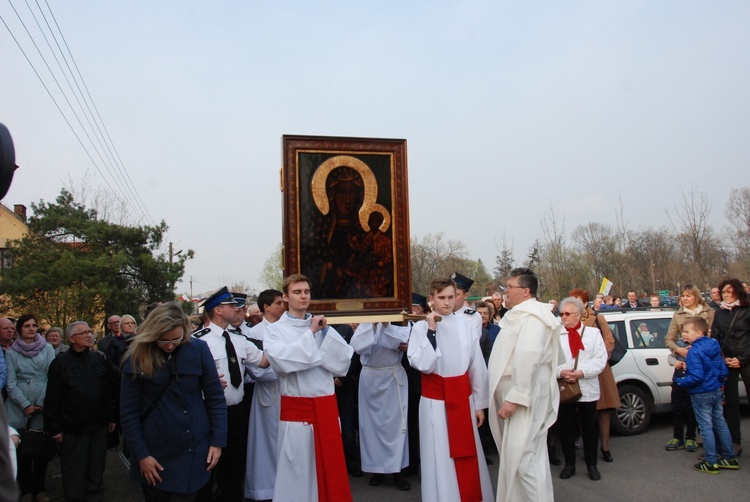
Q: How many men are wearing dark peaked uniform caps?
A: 4